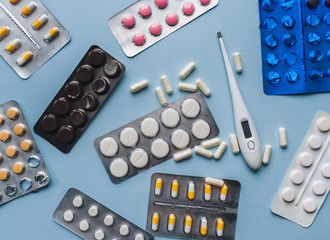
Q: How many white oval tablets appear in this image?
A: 15